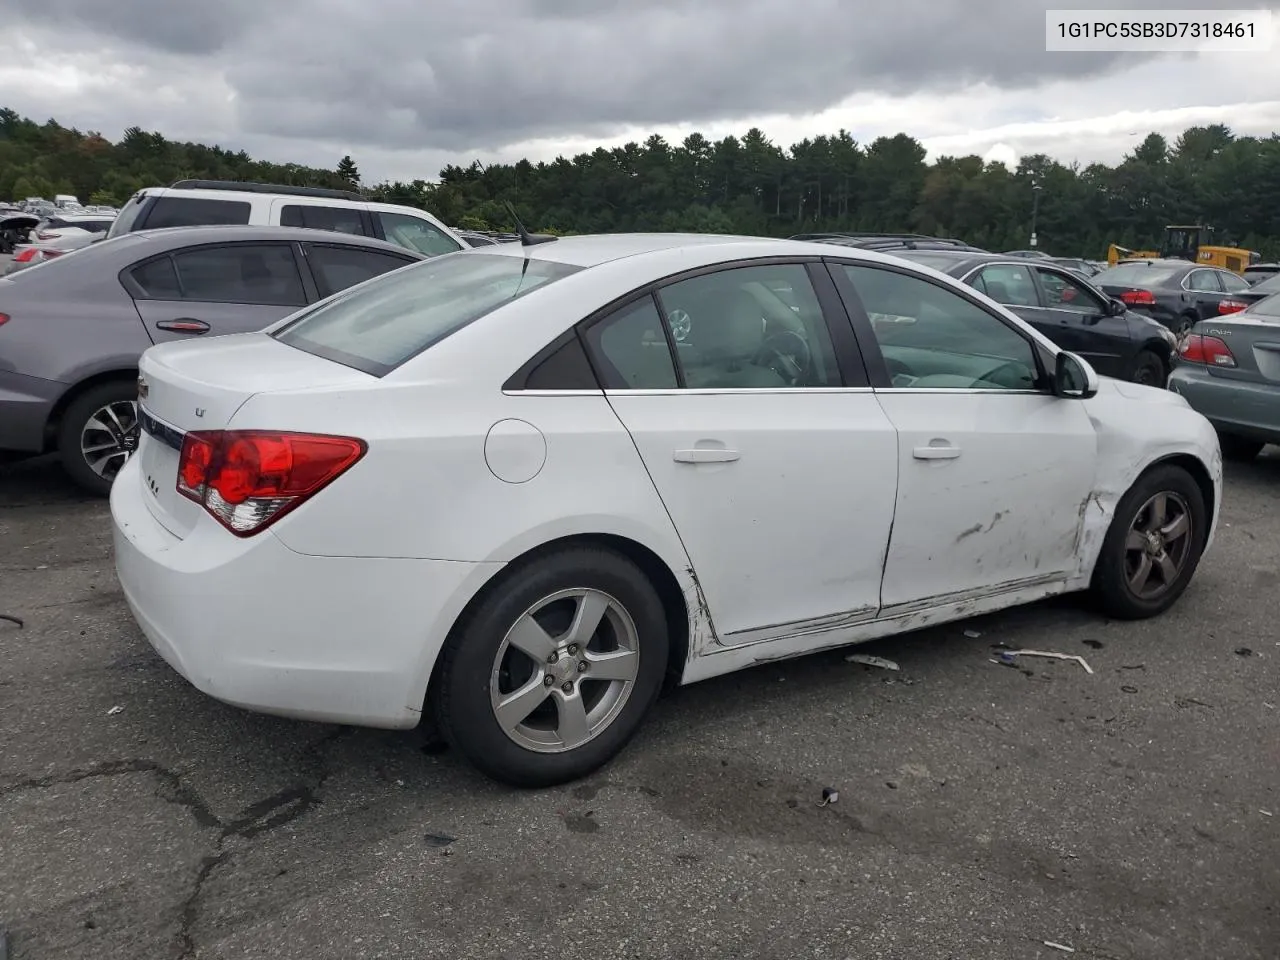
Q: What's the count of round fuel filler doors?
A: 1